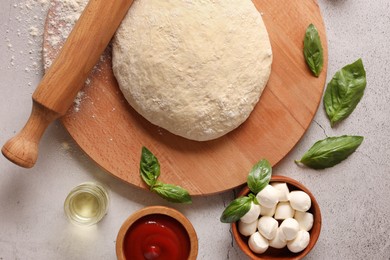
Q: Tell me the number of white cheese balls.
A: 13